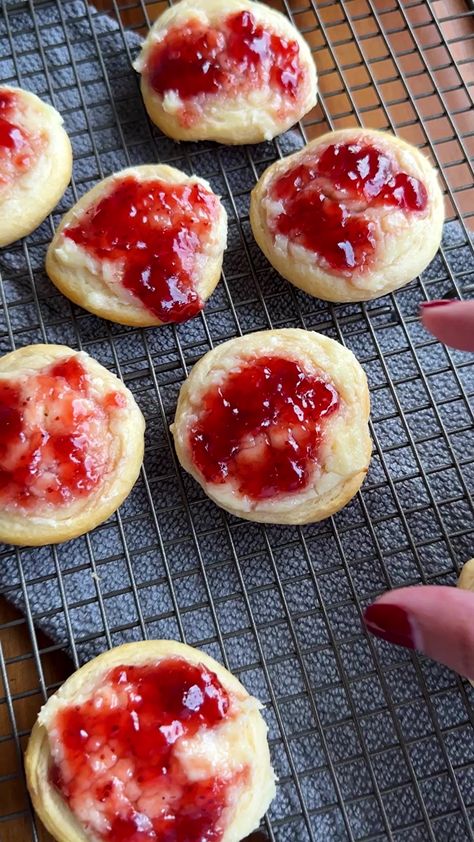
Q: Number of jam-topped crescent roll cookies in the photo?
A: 7